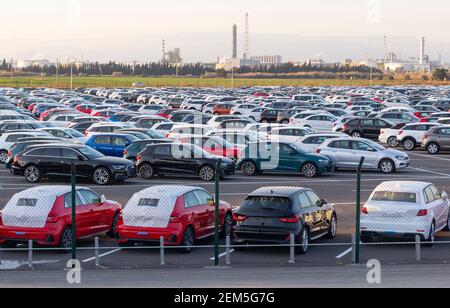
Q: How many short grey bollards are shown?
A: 7